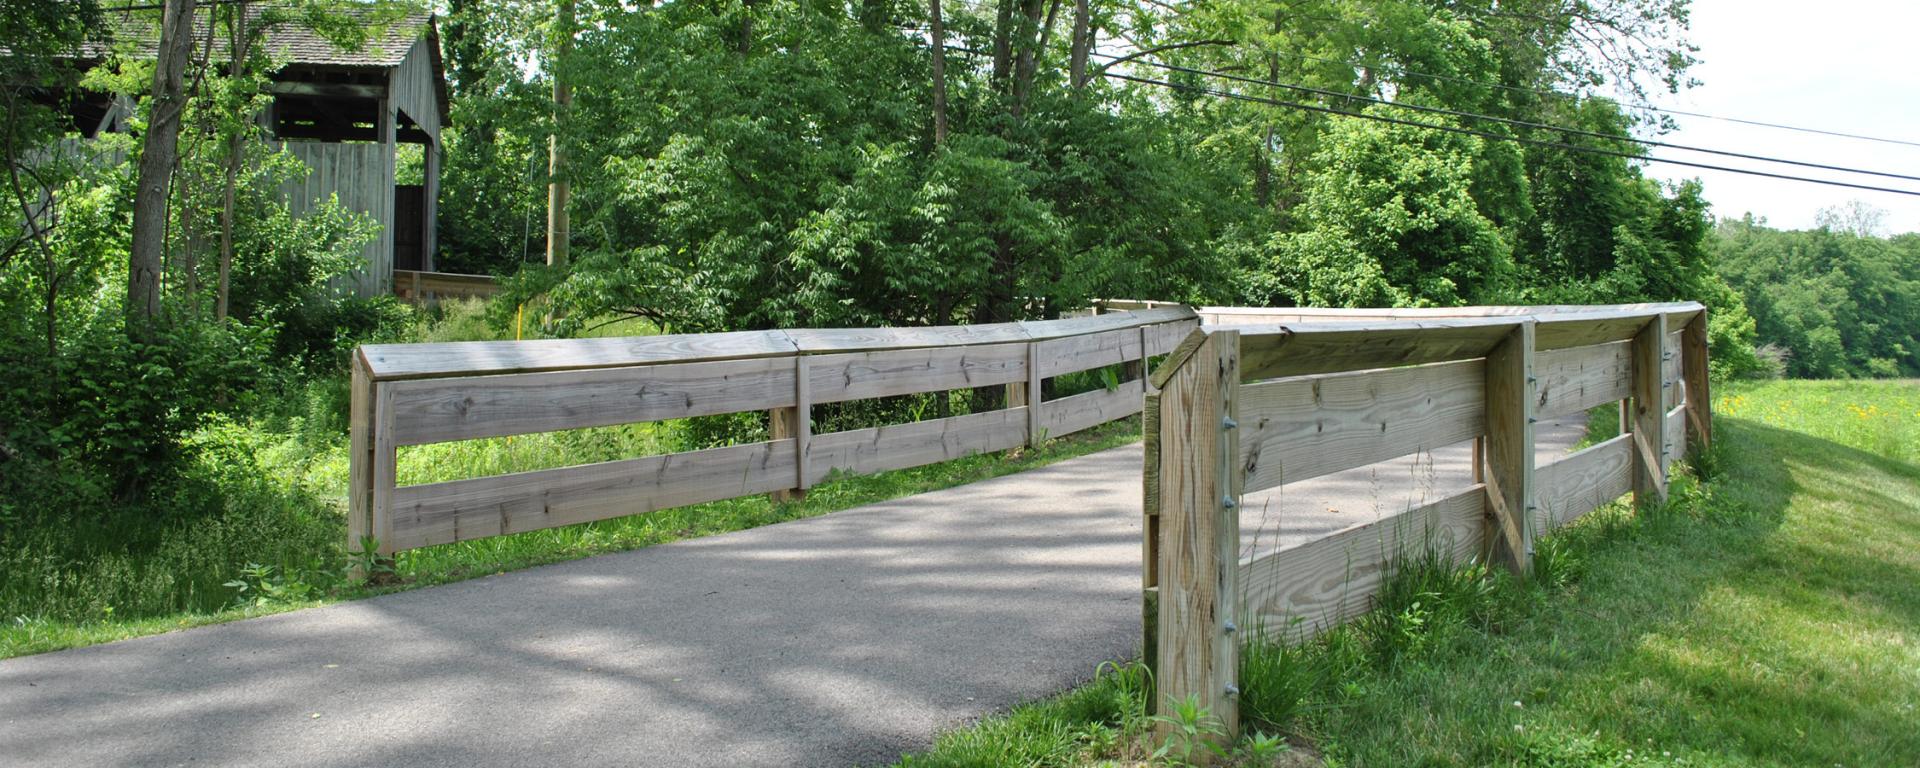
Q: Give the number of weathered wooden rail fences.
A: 2